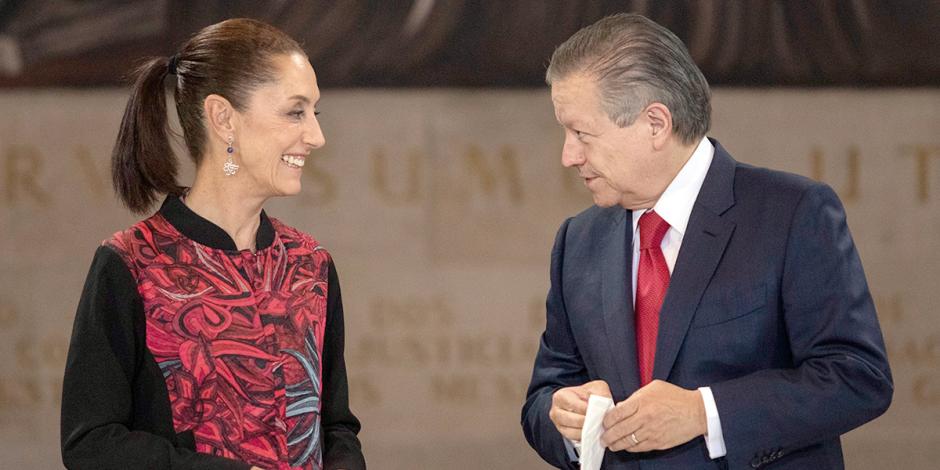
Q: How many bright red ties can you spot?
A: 1